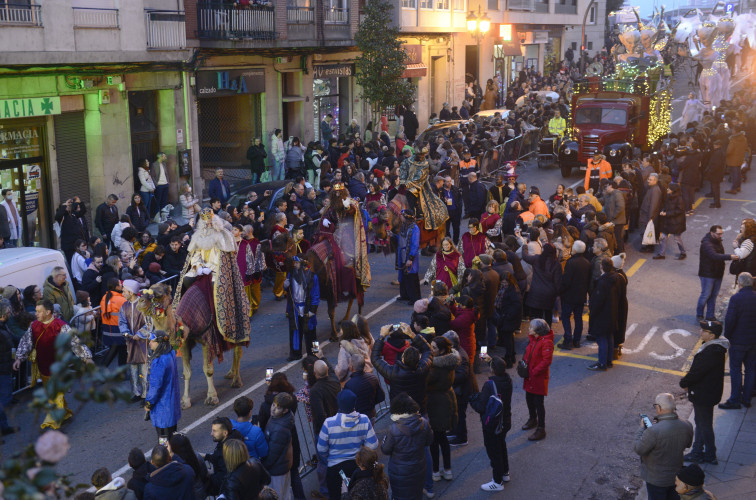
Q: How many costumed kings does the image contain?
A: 3